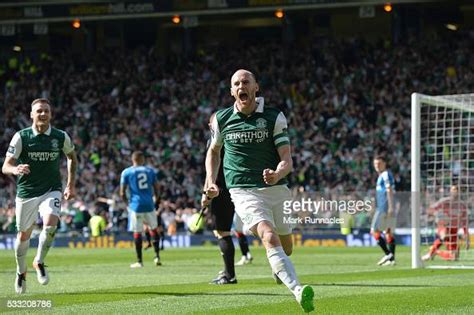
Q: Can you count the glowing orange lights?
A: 4